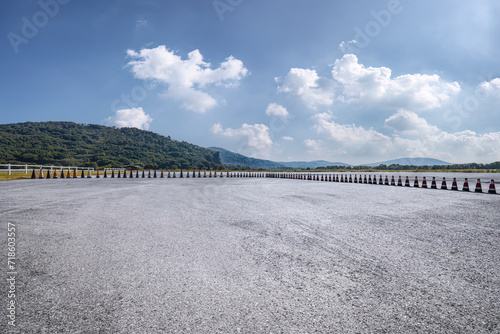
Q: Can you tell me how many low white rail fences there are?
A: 2